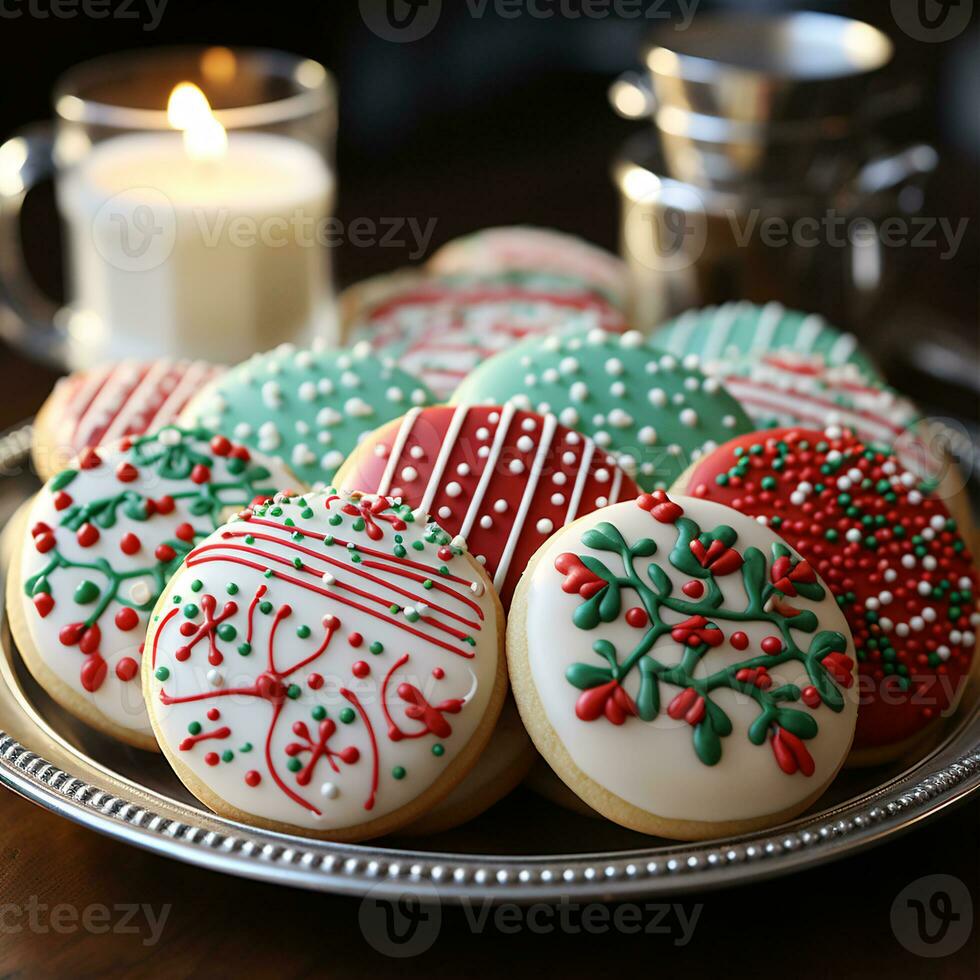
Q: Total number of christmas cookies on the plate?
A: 12